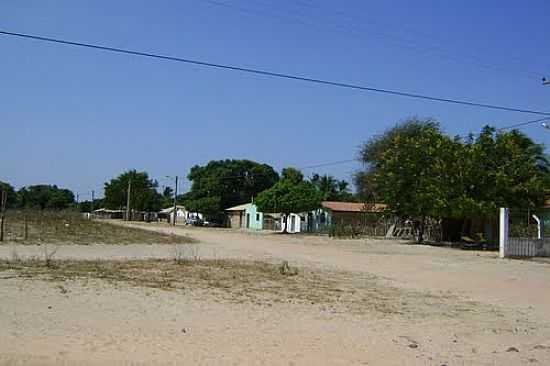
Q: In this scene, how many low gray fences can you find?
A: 1